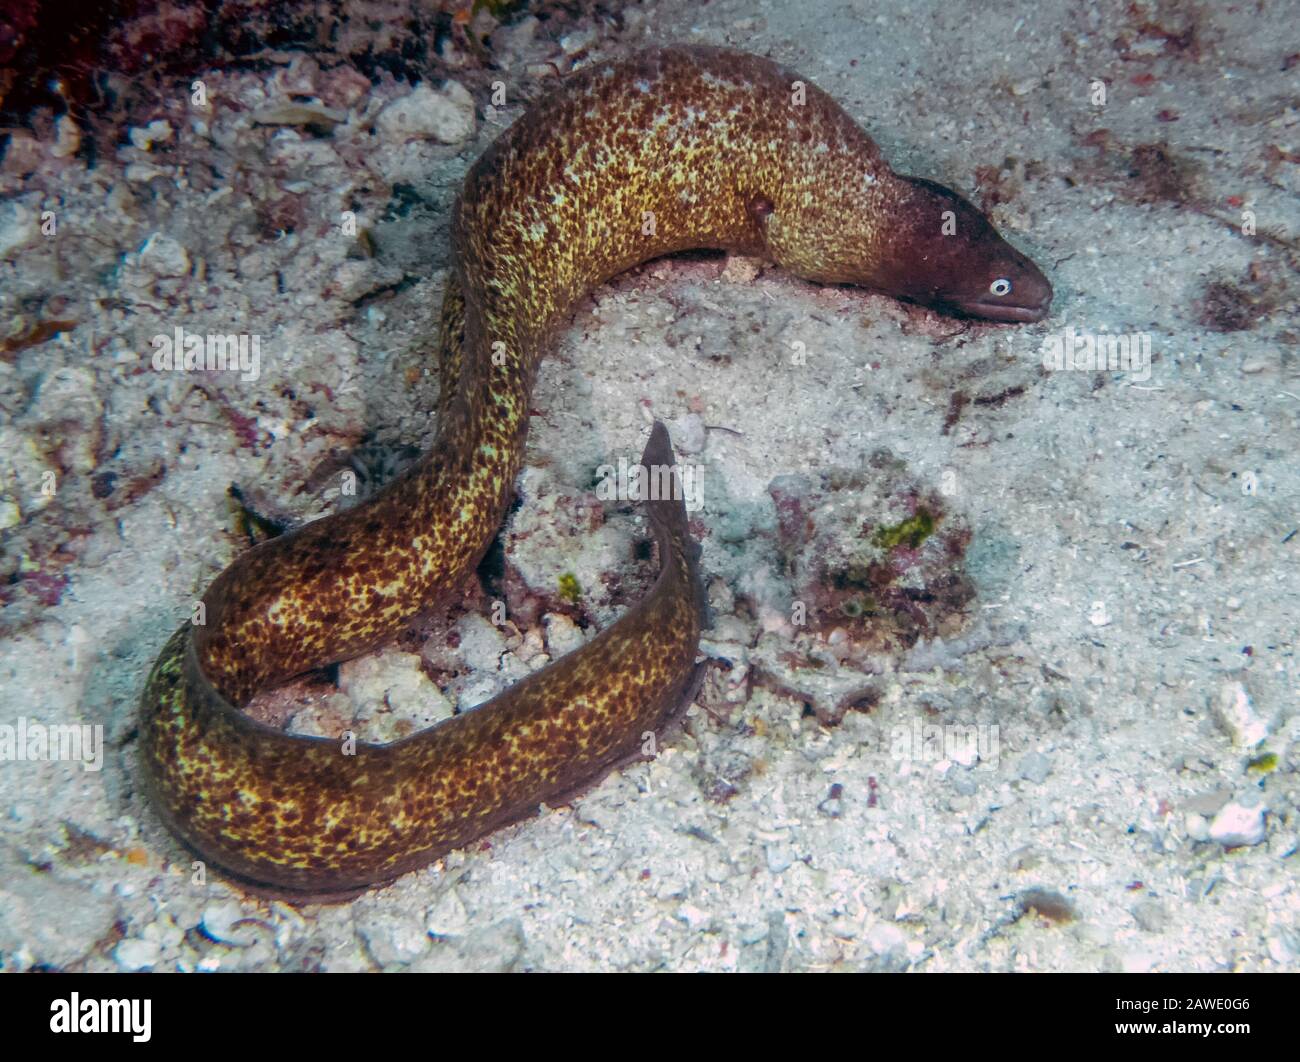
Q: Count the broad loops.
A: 2